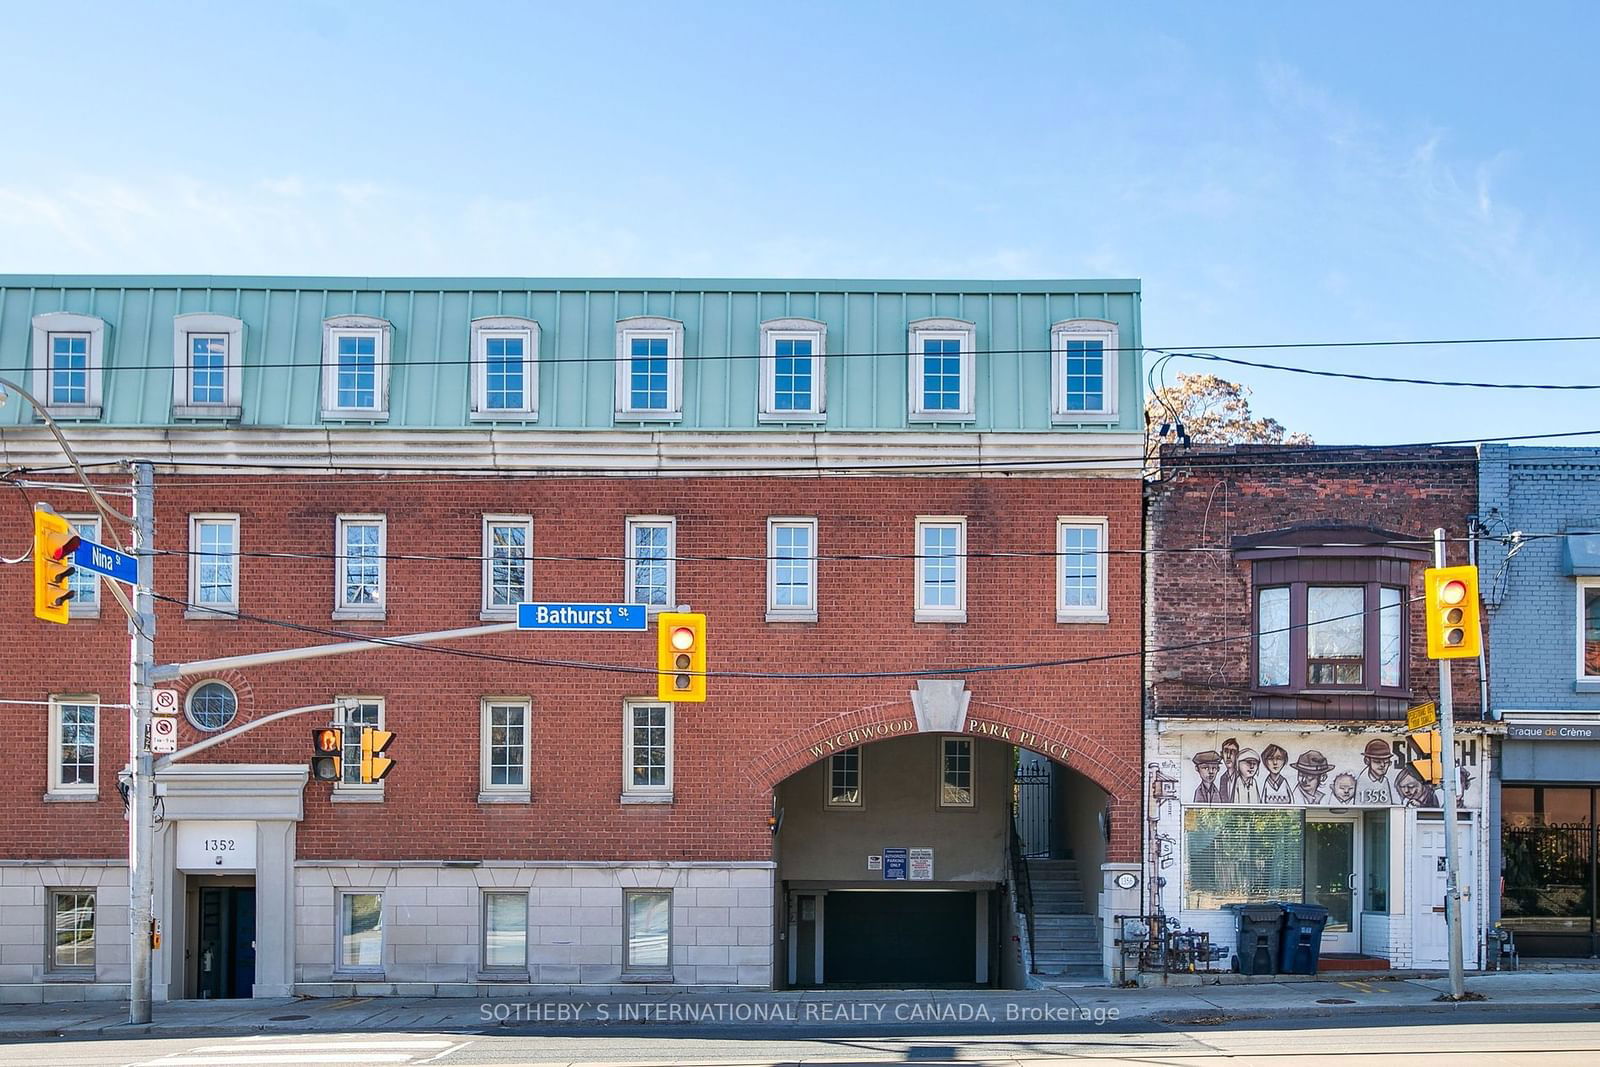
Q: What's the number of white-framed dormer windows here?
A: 8